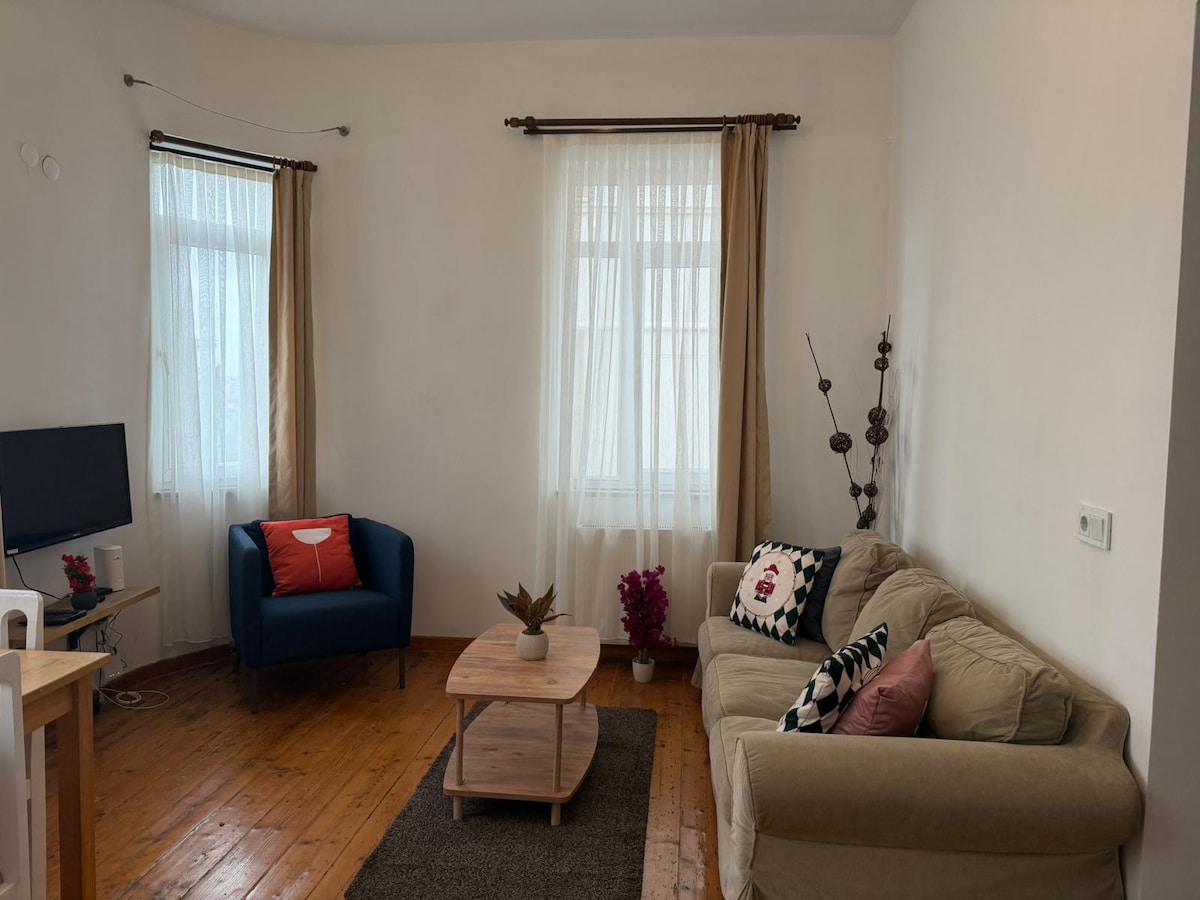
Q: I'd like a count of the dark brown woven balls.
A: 10